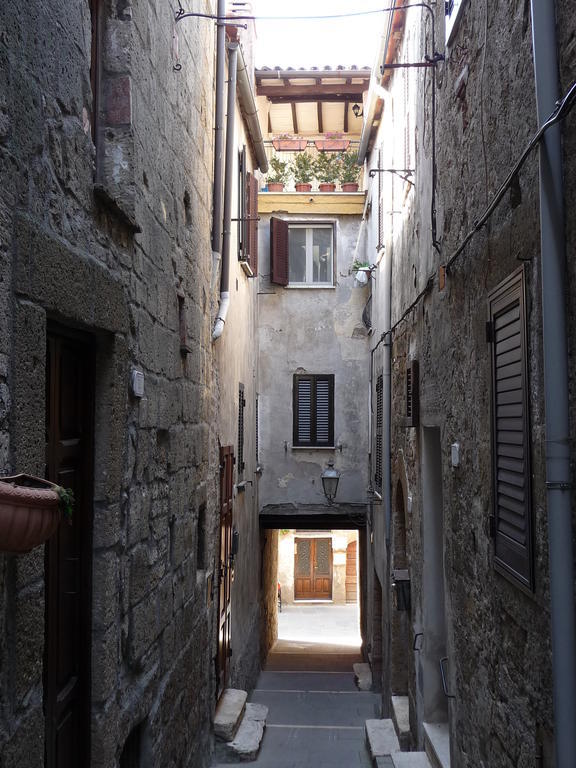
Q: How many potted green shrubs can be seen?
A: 4